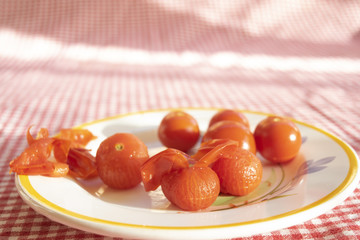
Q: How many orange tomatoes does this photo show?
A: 7